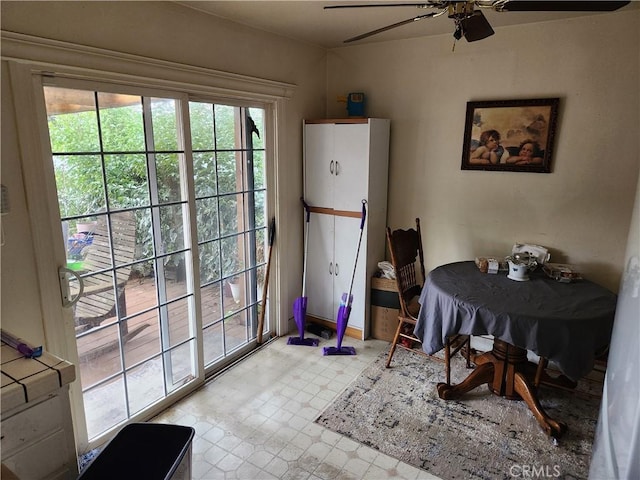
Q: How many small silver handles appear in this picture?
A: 4